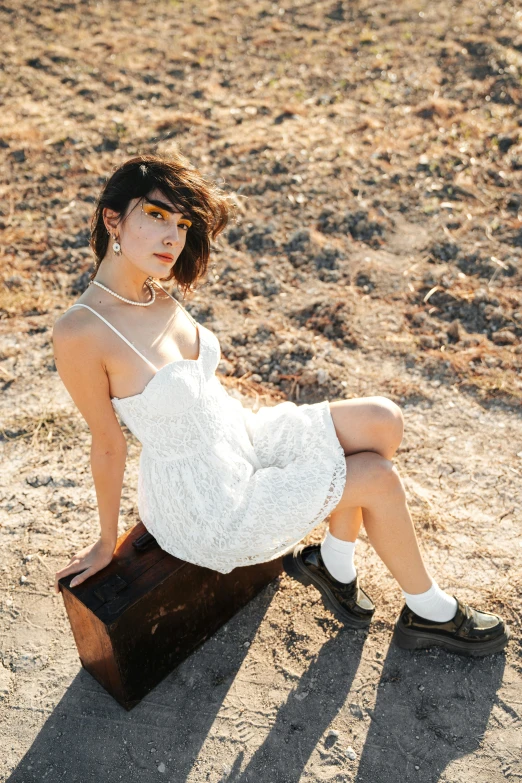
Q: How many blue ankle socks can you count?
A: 0